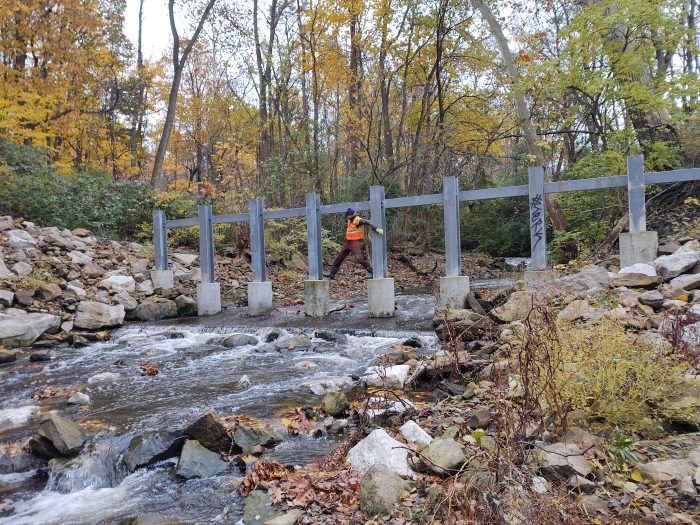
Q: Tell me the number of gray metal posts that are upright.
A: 8